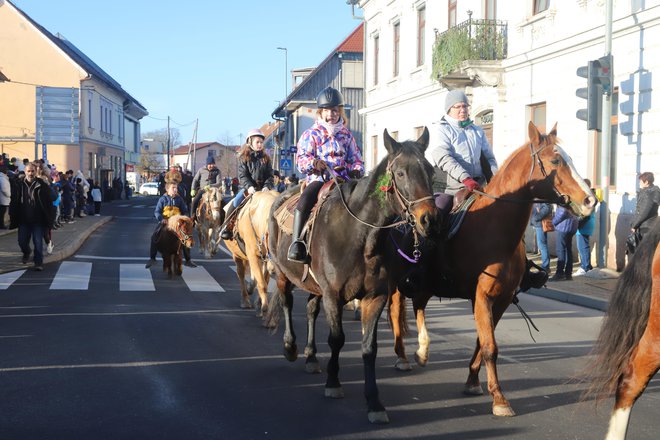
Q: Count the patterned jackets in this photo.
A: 1